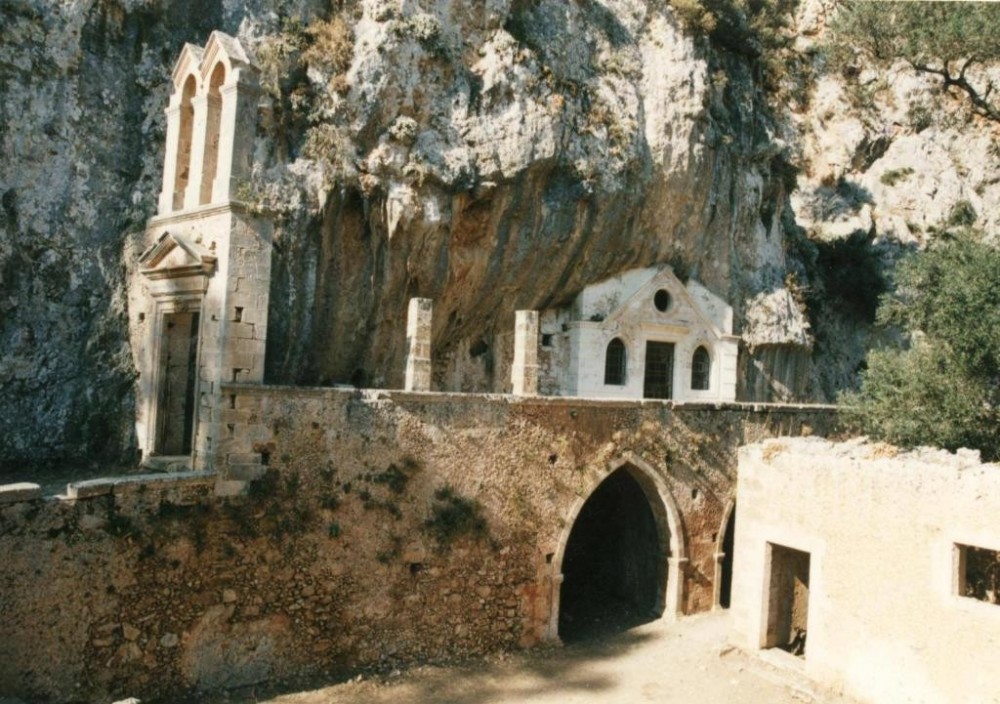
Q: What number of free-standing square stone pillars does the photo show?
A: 2